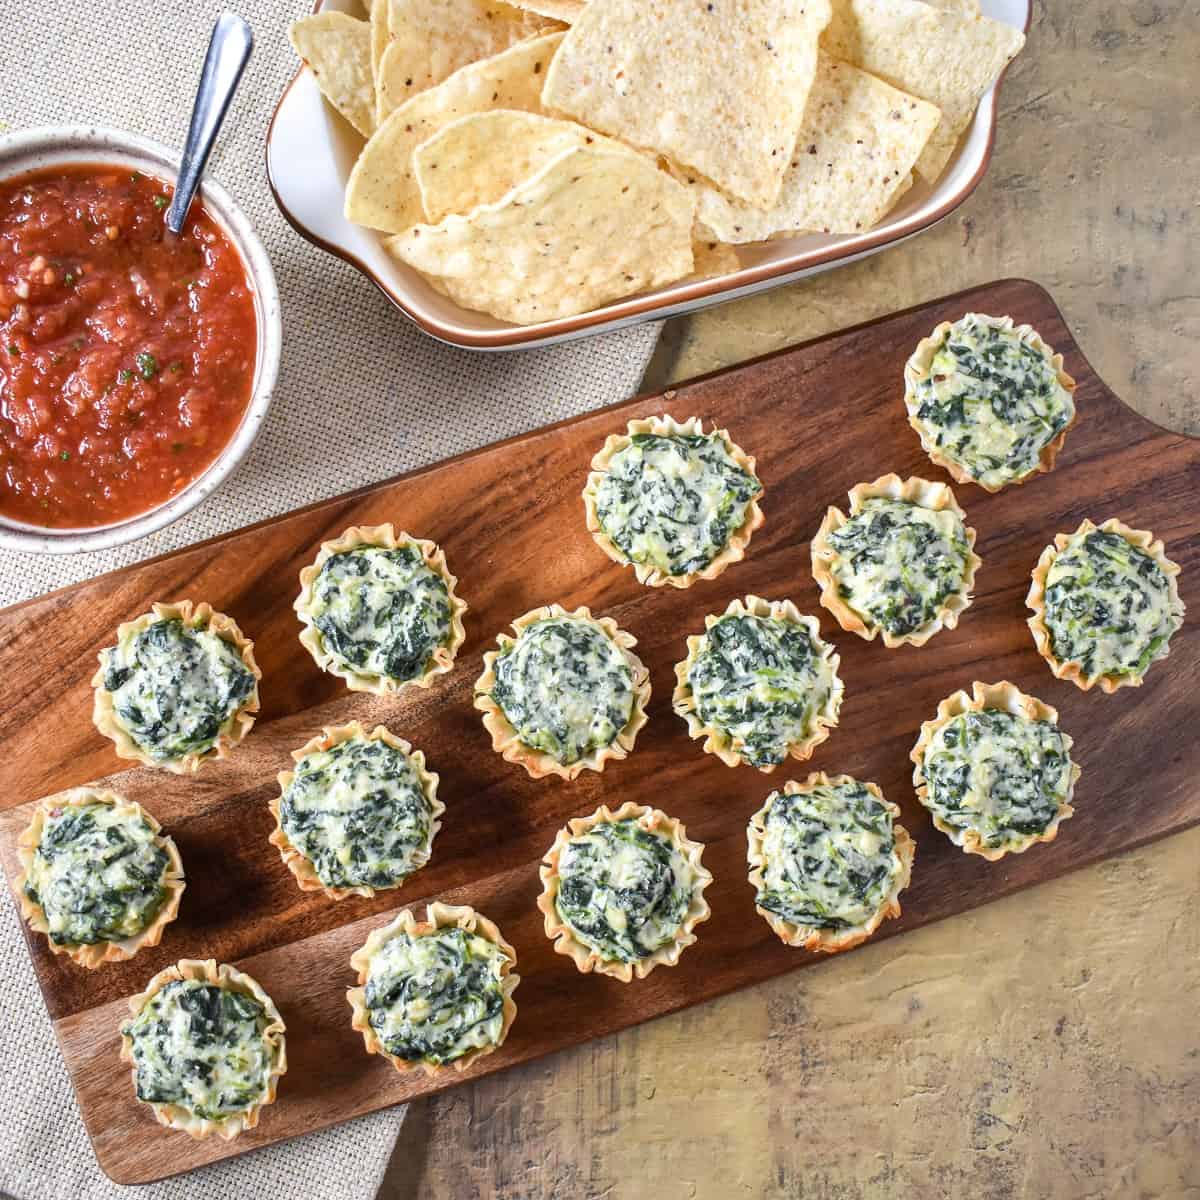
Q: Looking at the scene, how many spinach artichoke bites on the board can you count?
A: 15